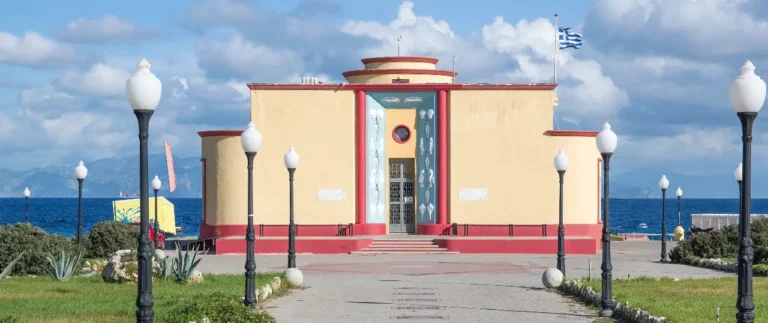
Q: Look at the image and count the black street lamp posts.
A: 12